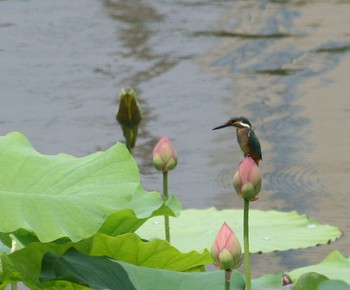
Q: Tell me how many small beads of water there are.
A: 3